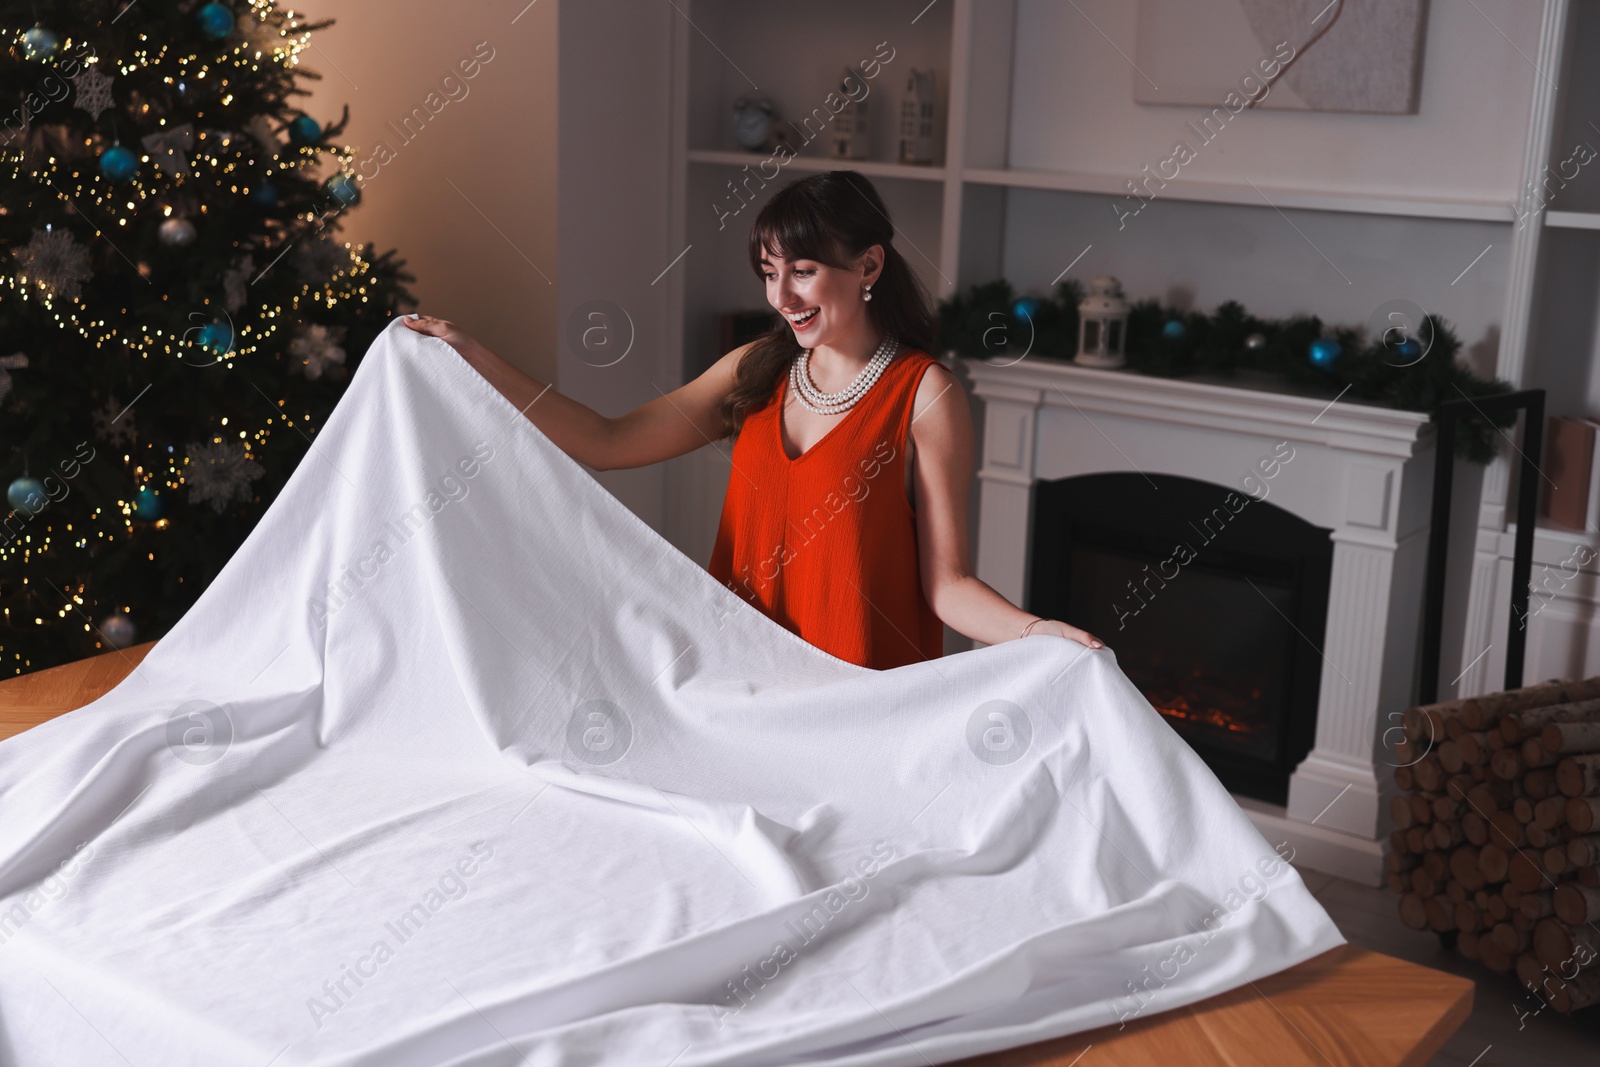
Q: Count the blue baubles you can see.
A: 13